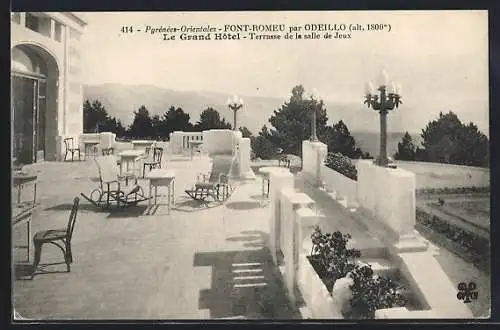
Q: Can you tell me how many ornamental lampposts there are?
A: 3